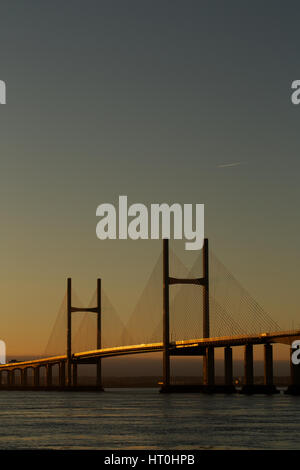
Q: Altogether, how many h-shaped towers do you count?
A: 2